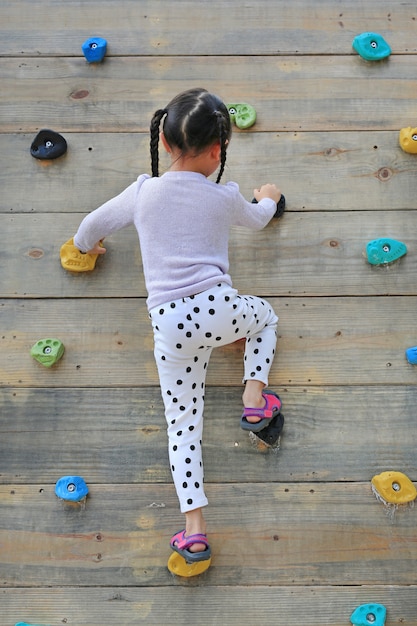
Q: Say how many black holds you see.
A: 3